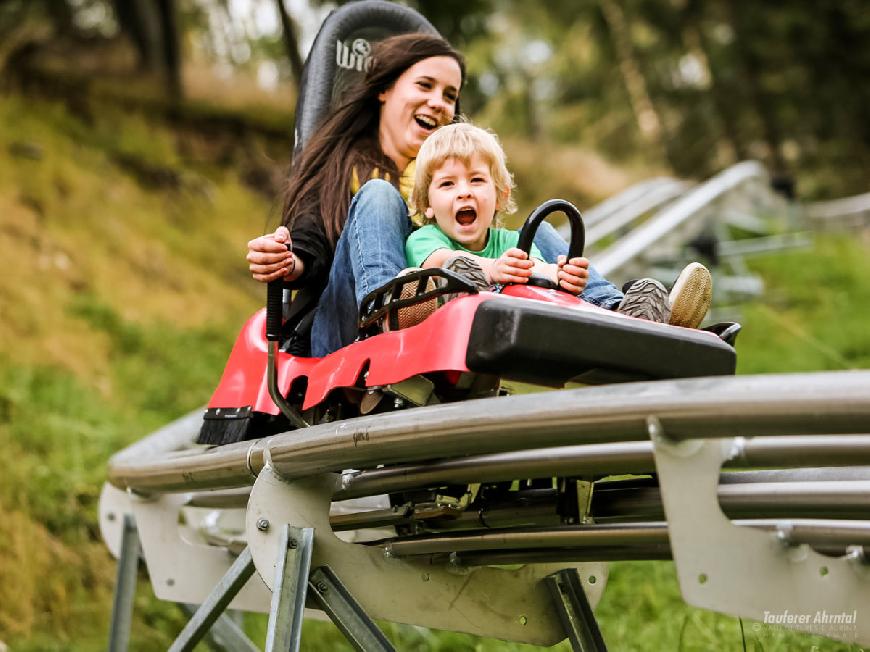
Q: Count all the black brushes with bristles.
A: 1